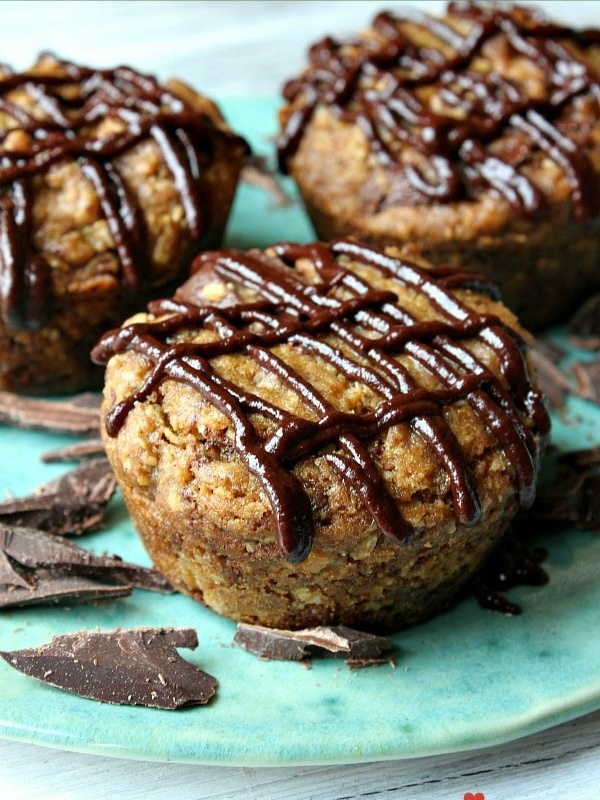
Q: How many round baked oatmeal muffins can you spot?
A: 3